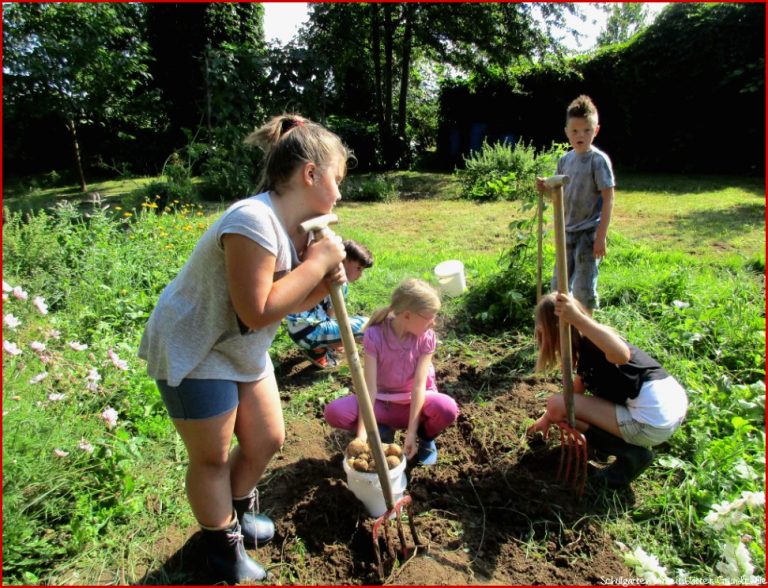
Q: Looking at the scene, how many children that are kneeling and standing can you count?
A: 5